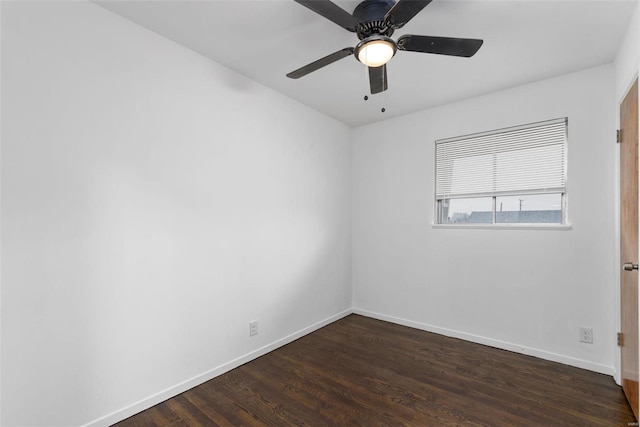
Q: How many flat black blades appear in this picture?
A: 5